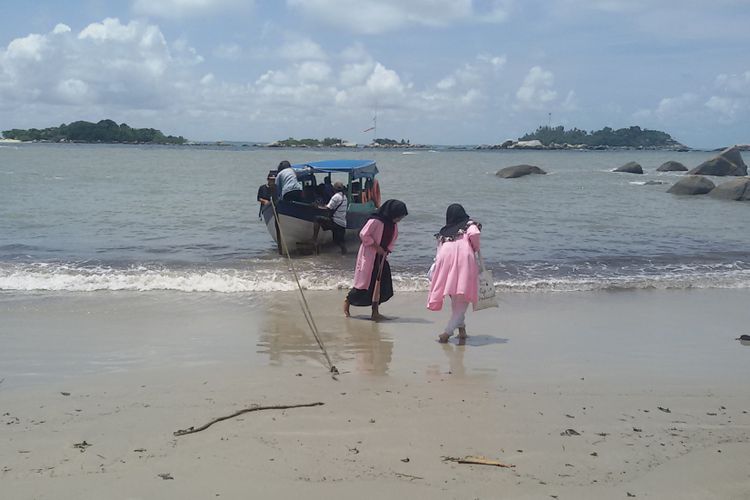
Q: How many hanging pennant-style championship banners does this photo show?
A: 0